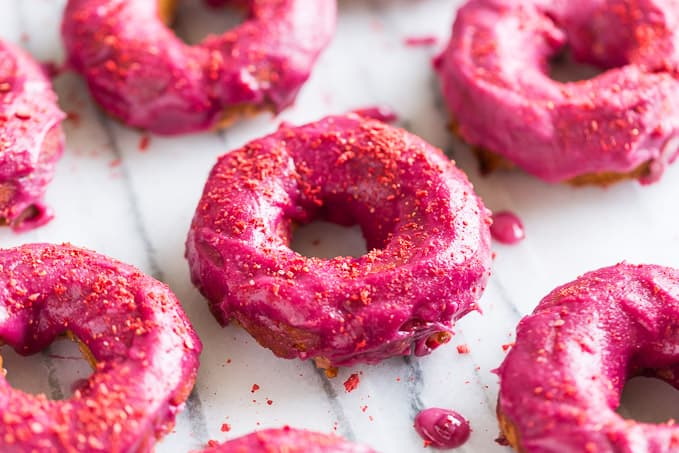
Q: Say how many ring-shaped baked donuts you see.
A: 7